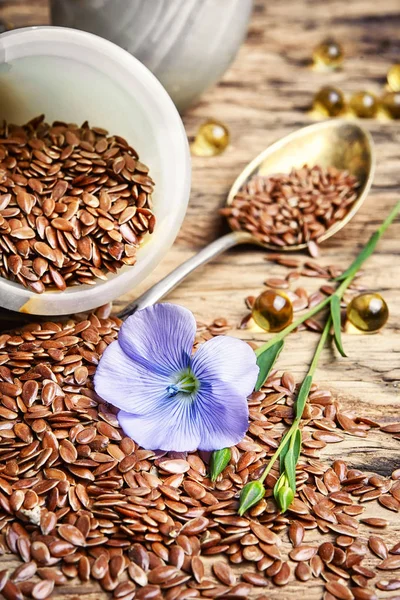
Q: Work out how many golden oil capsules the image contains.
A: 8